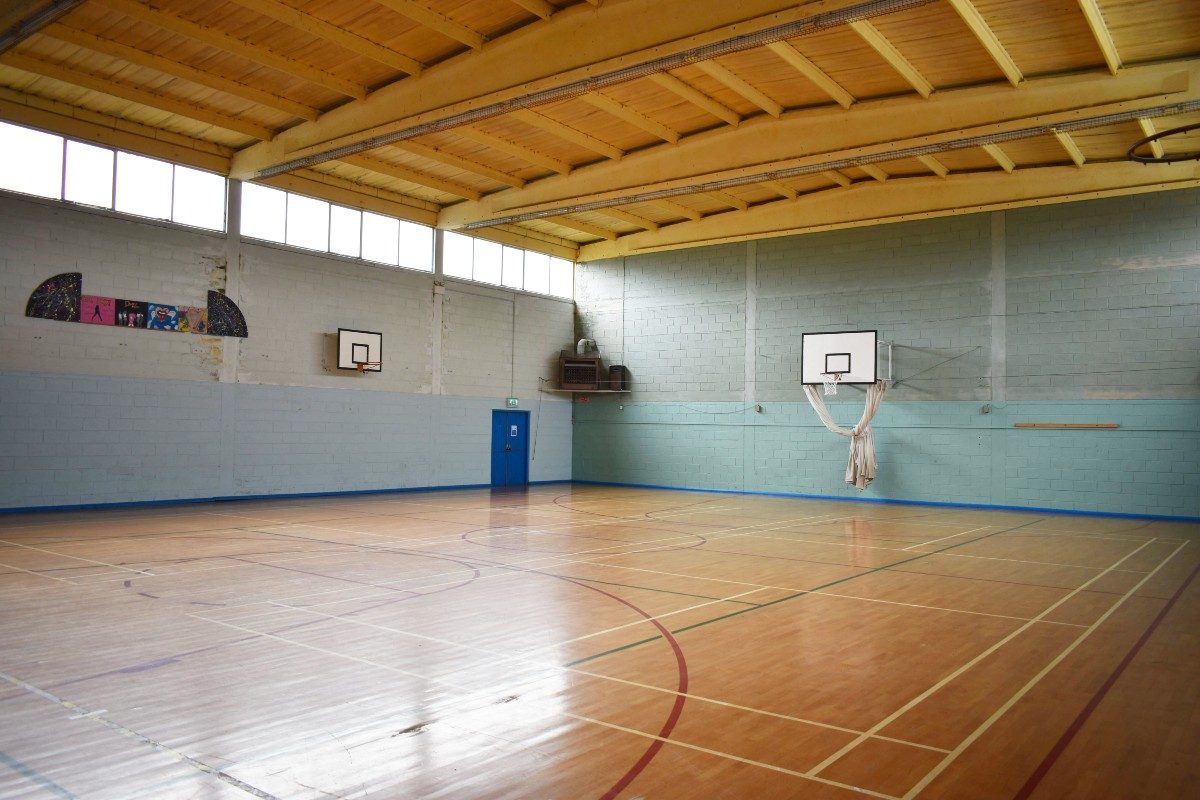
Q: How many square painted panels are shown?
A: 4